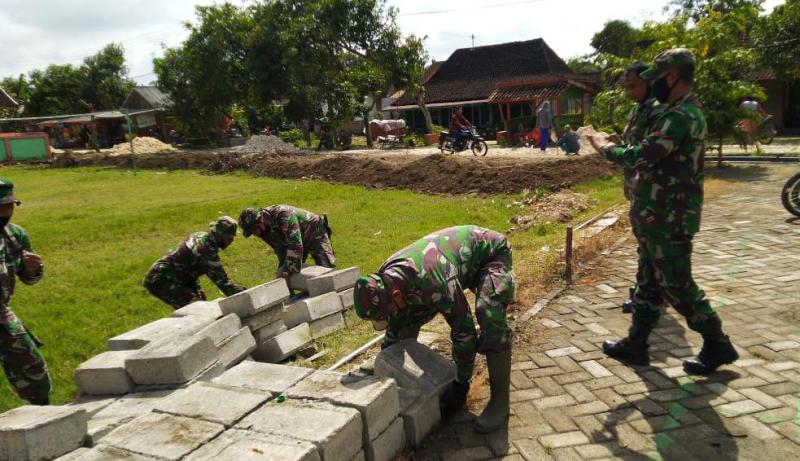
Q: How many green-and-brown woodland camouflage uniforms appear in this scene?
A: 6